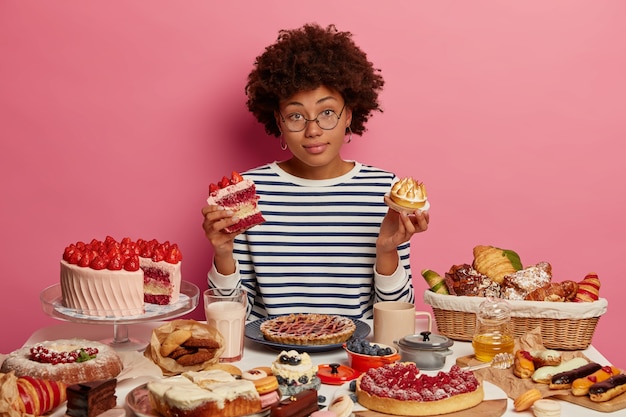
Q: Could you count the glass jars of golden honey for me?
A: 1